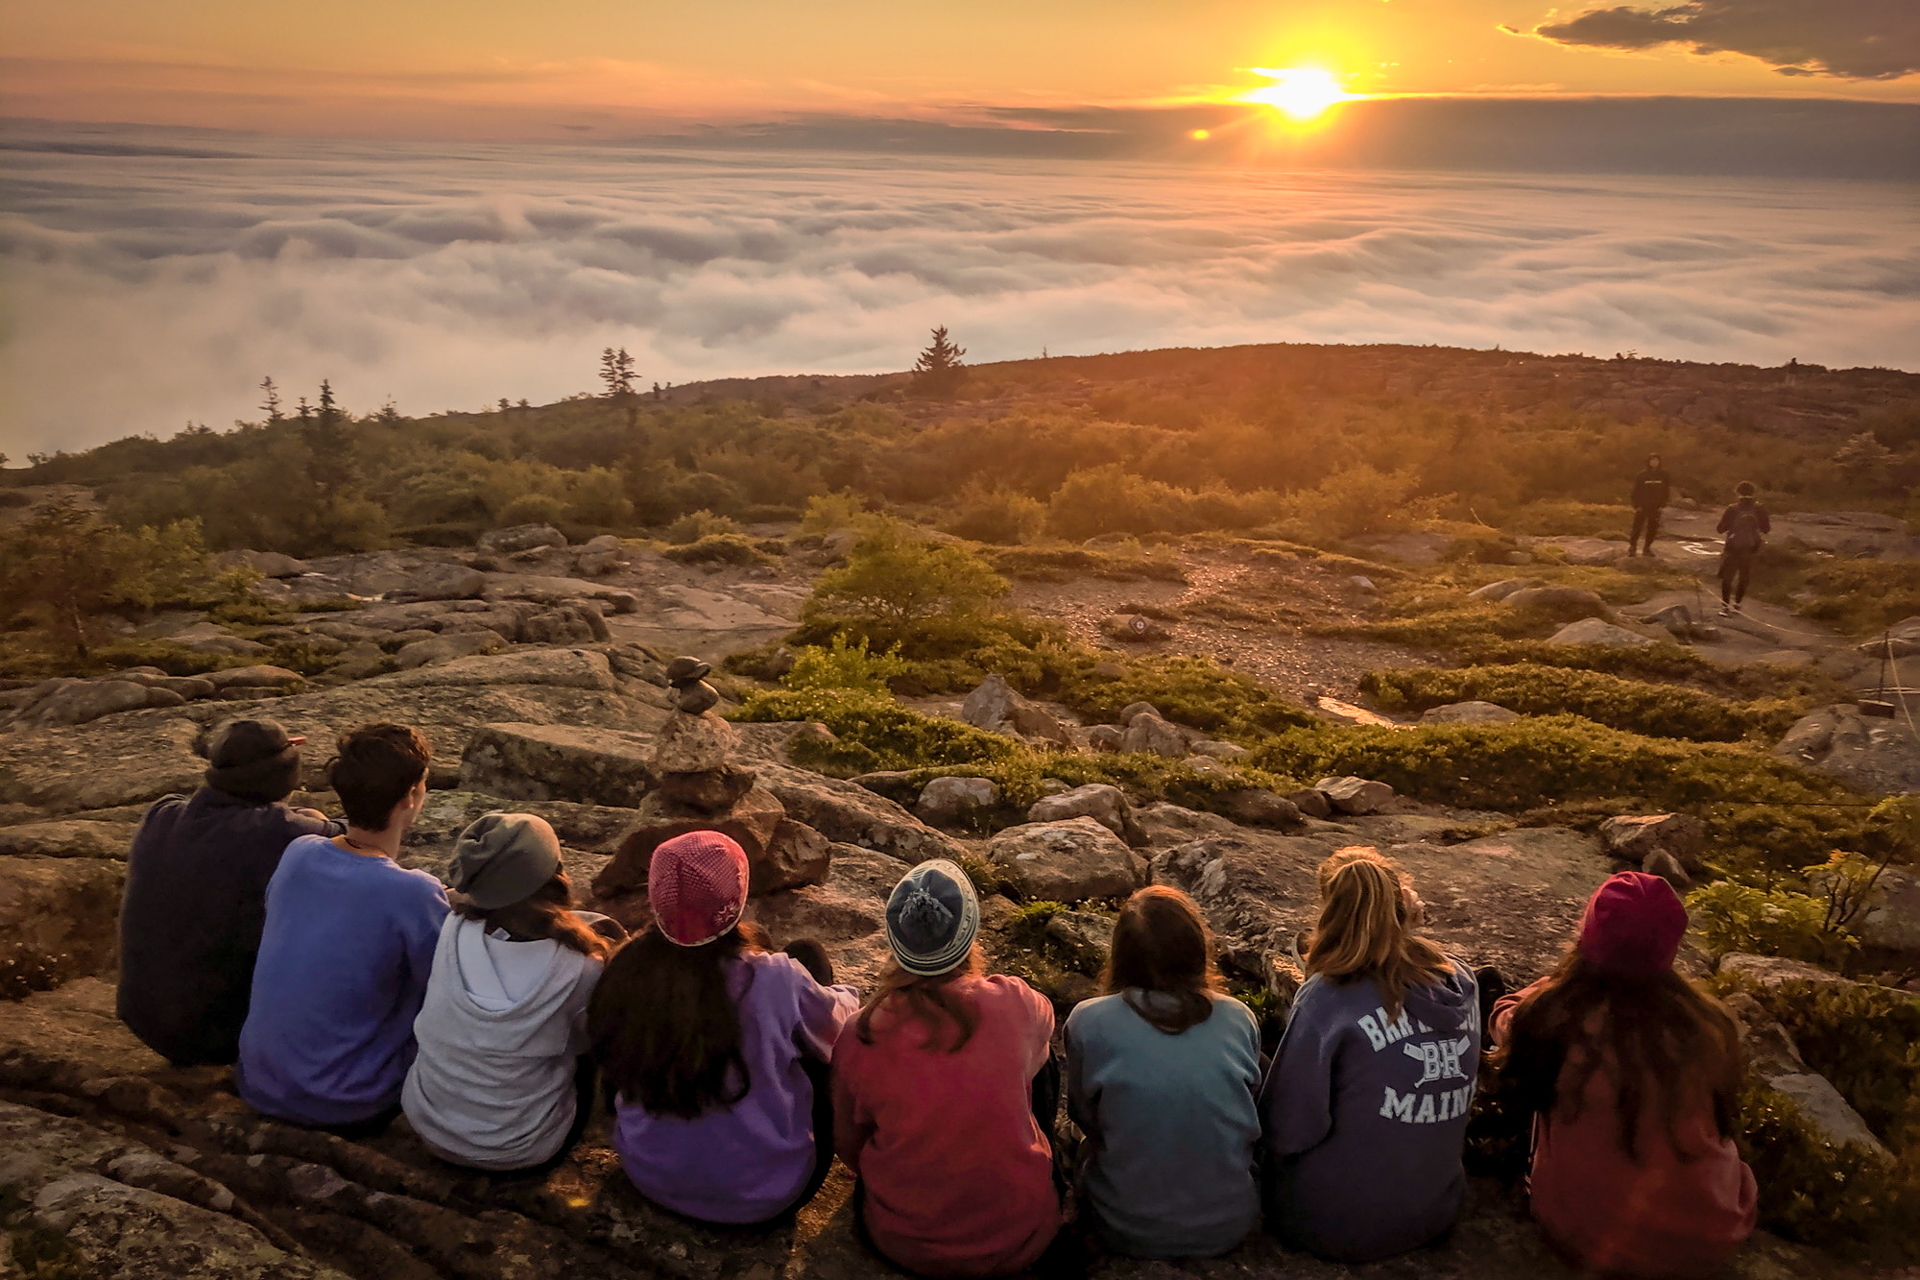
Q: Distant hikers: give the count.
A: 2